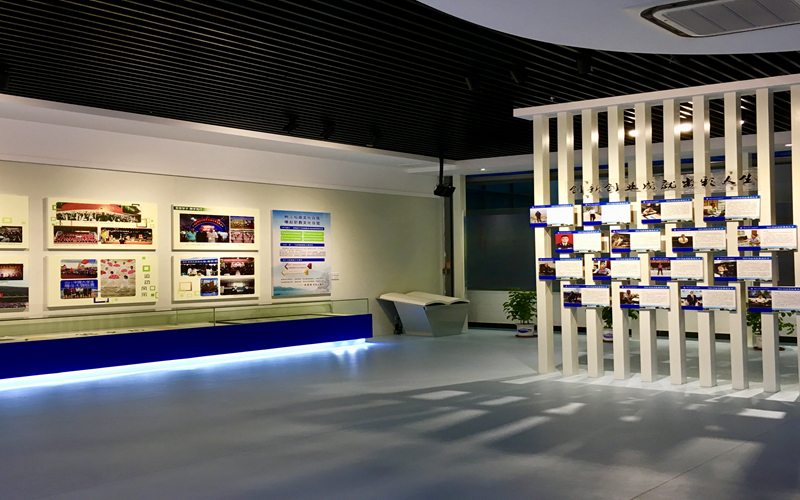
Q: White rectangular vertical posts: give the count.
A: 10